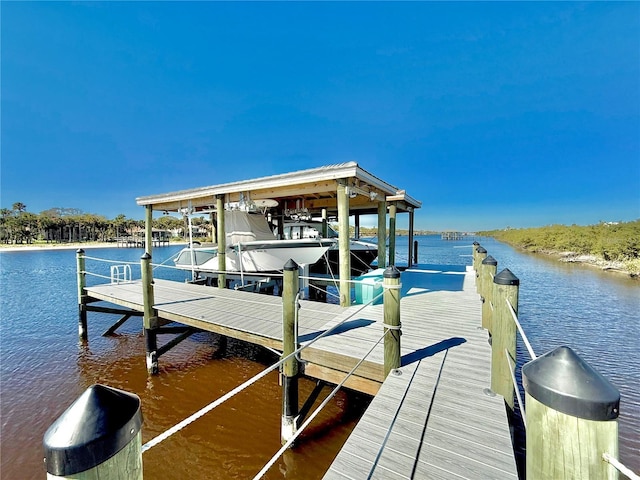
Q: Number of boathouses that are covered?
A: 1